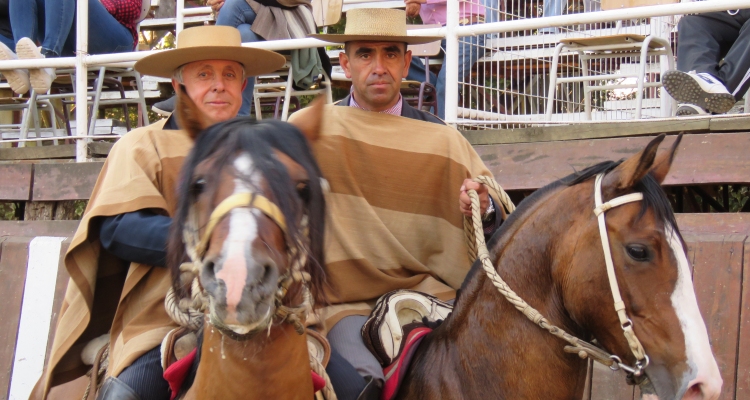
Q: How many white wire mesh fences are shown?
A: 1